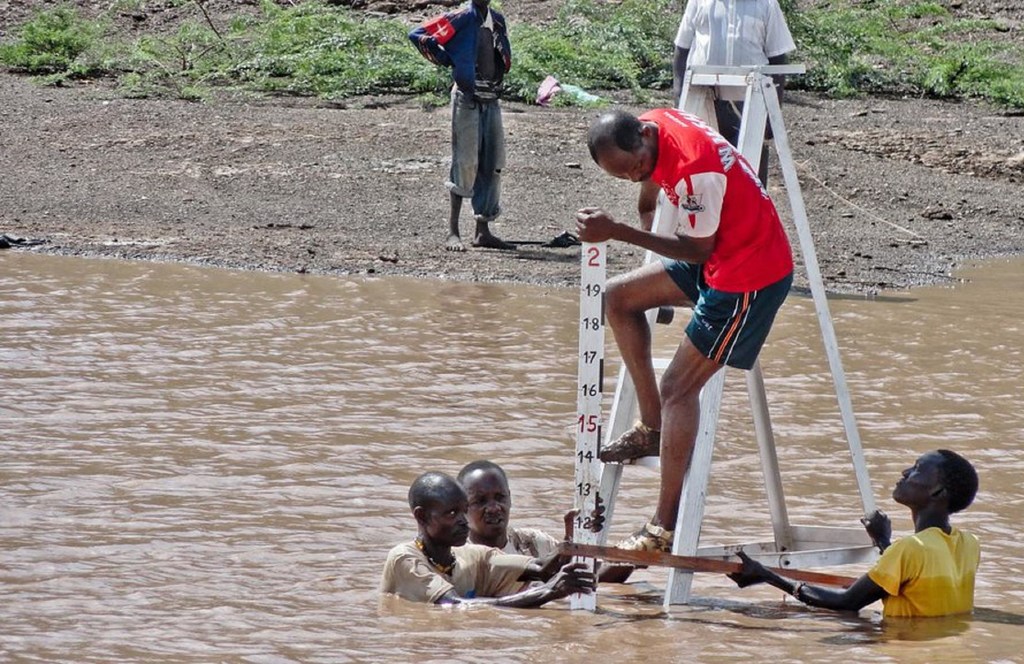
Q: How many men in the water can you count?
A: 3